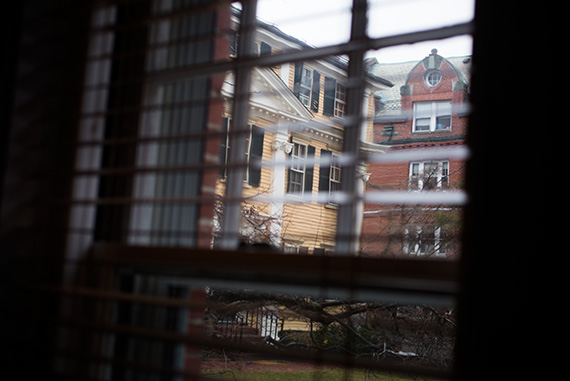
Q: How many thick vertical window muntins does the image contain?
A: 2